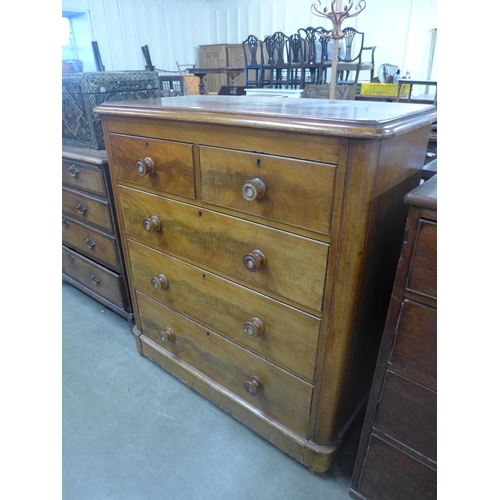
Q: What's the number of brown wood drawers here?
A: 13